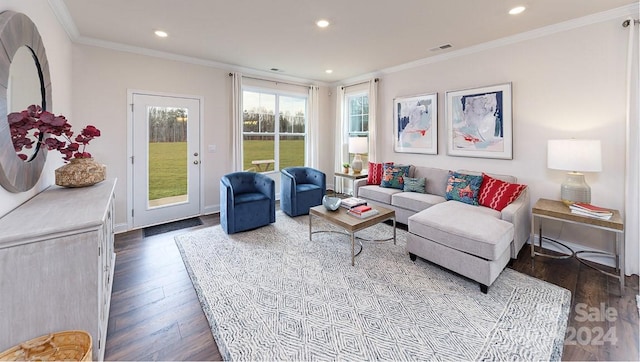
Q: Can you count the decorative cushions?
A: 5